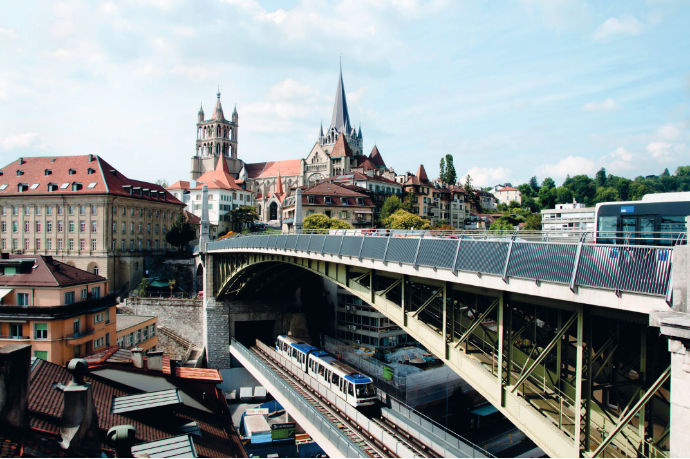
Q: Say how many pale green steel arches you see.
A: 1